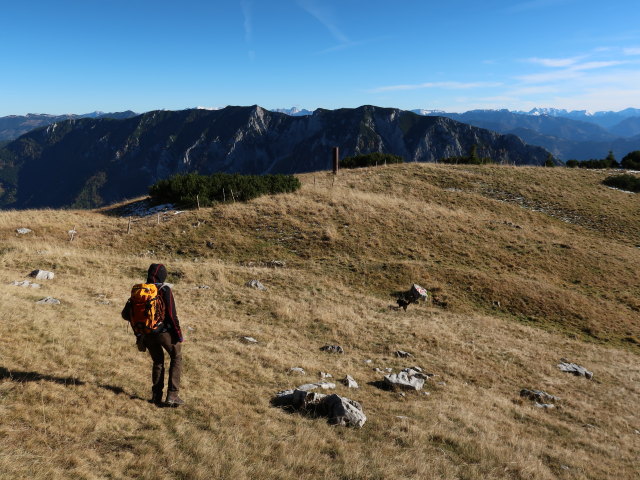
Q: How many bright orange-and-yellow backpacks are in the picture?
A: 1